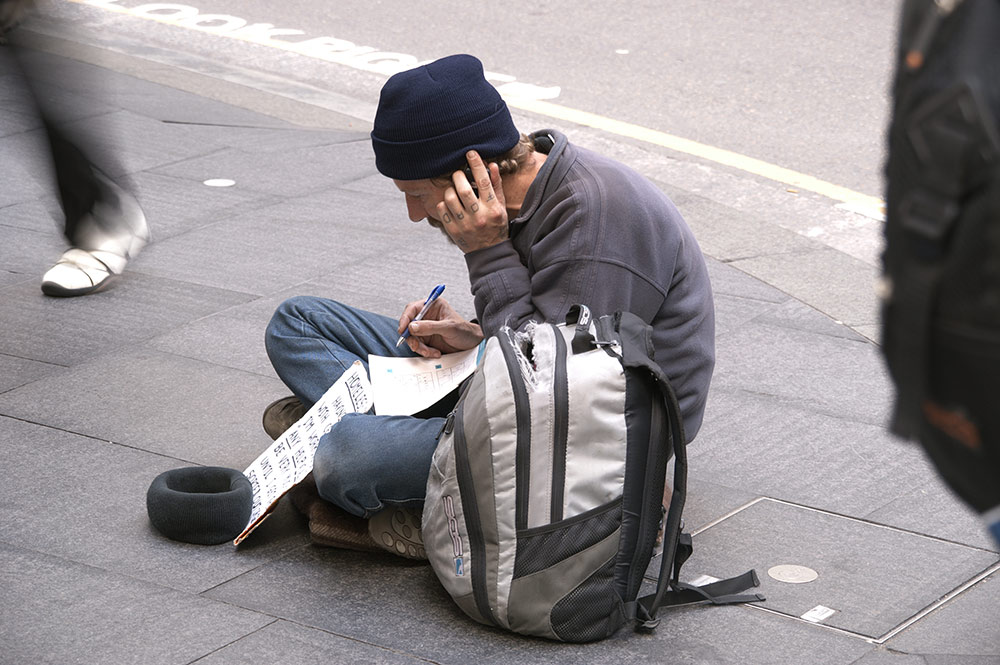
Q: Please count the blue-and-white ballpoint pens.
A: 1